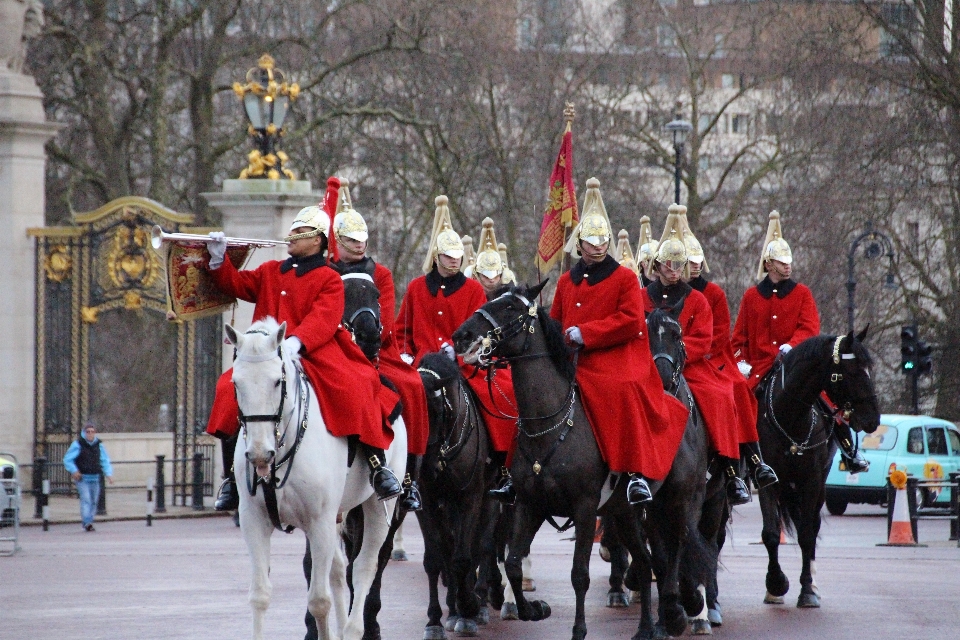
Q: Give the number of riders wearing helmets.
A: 12